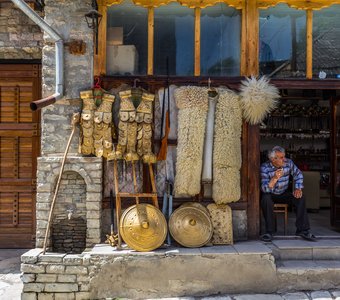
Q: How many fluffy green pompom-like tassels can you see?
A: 0